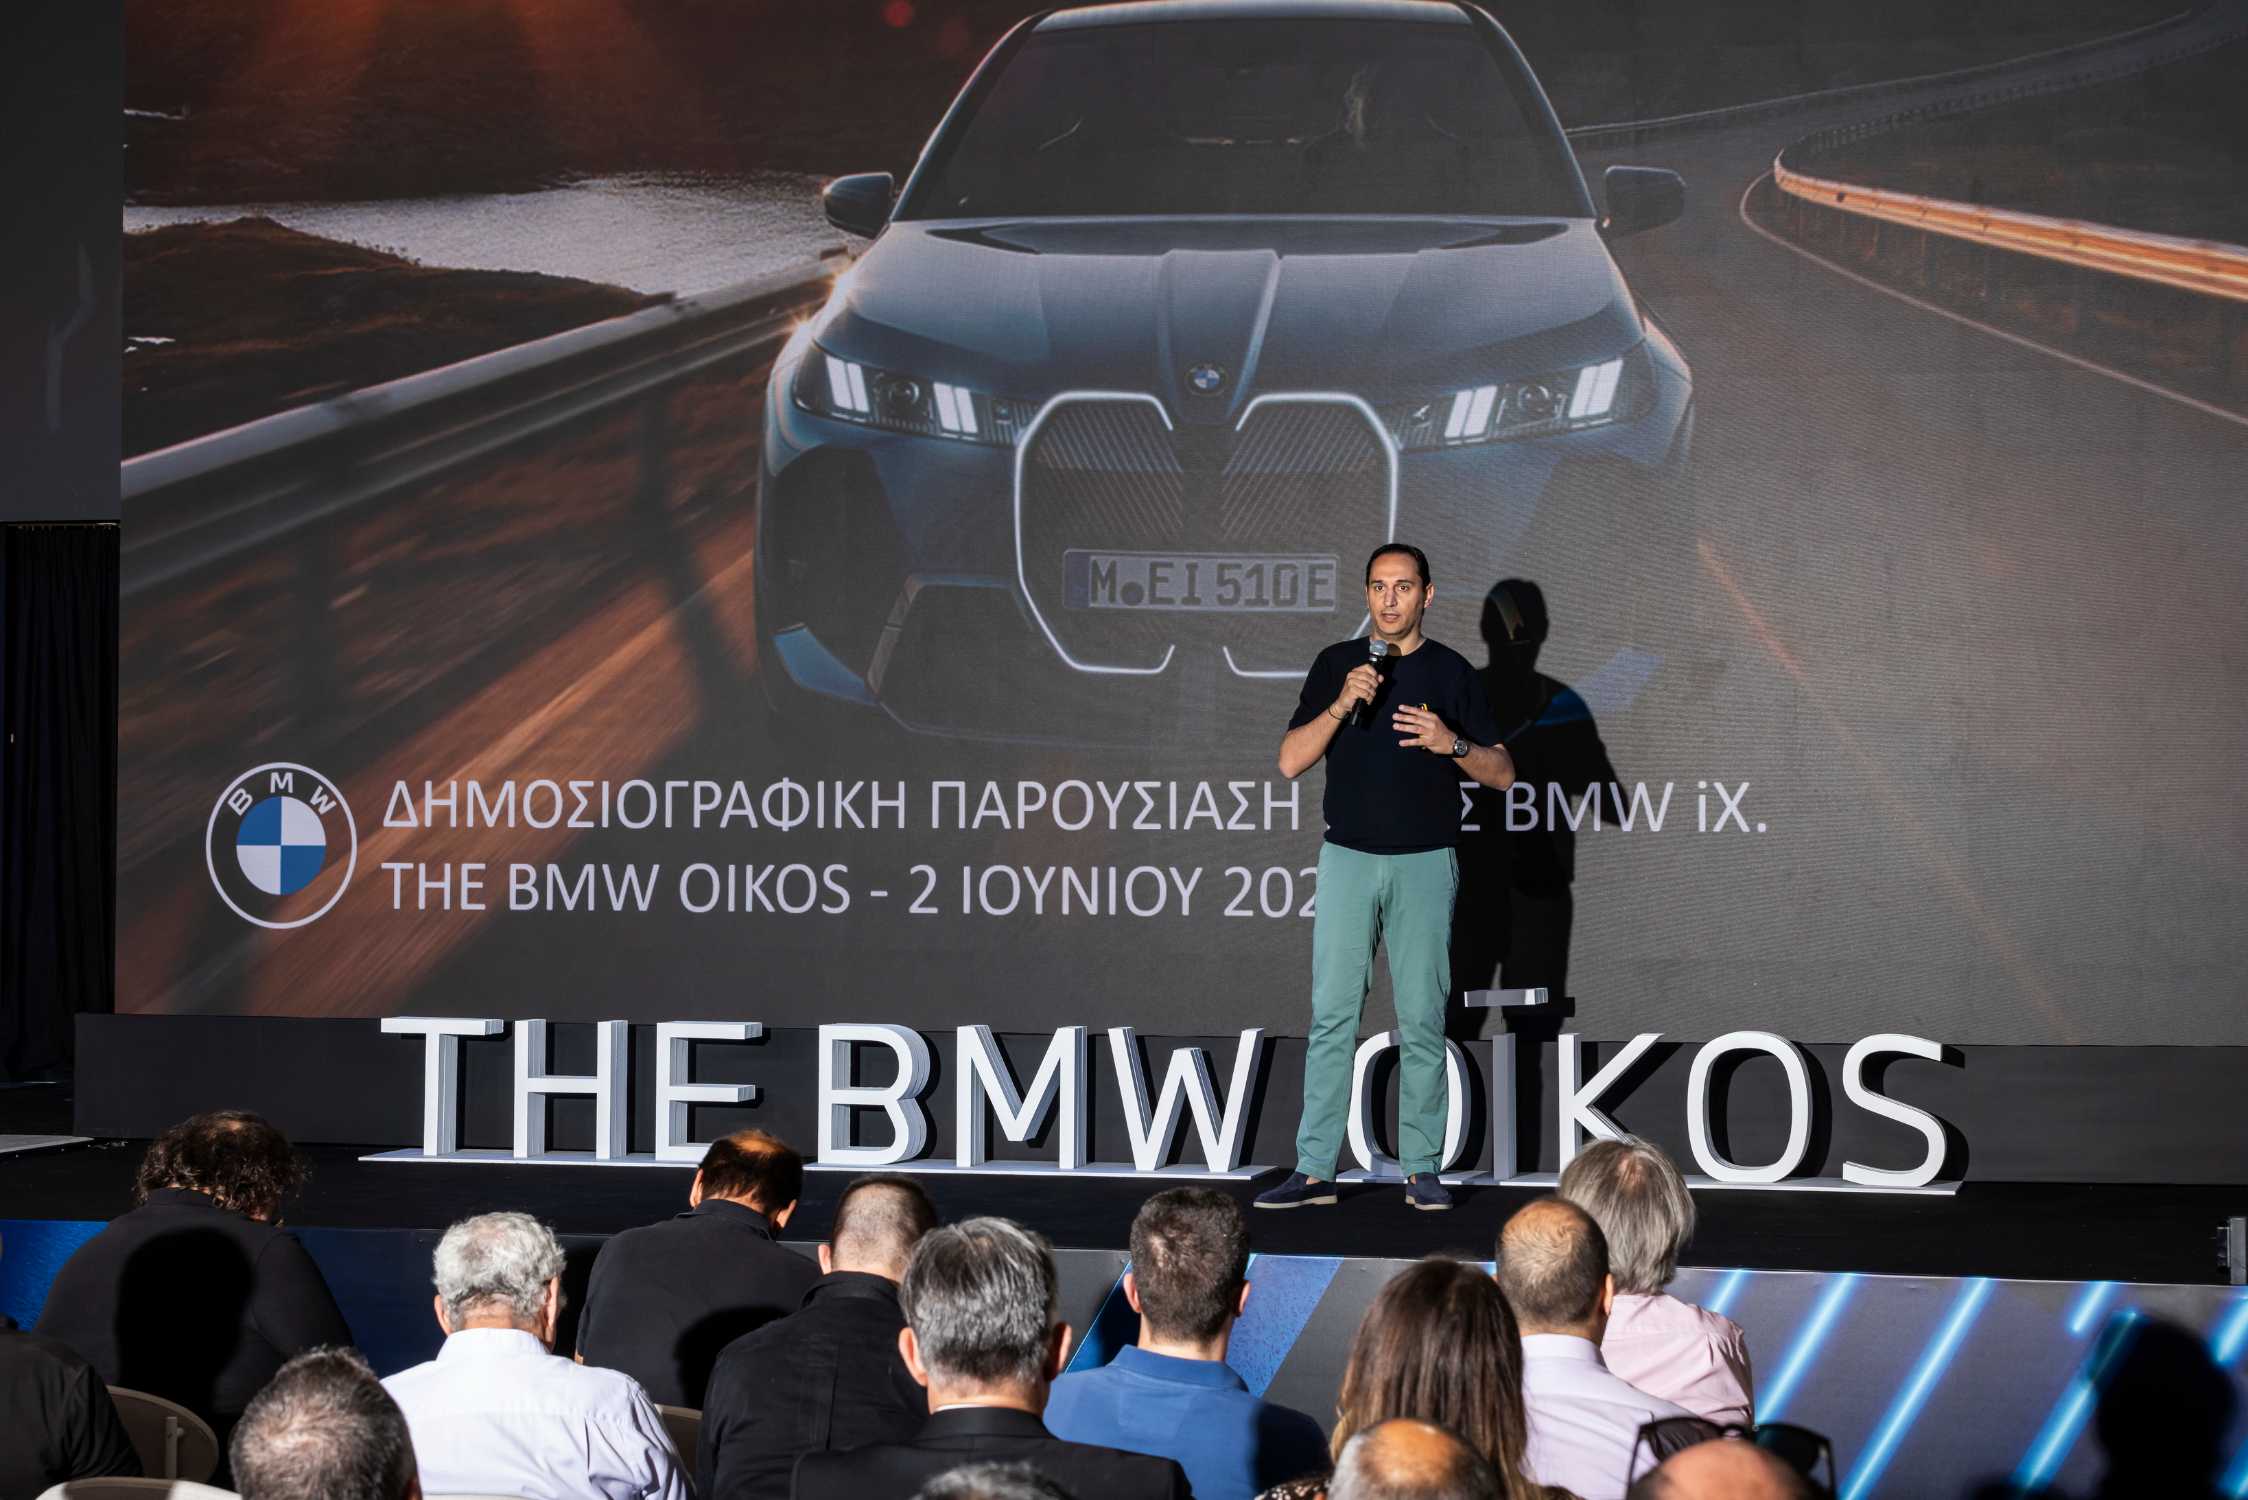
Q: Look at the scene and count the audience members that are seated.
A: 14